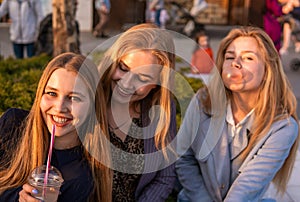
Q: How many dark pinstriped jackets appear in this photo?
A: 1